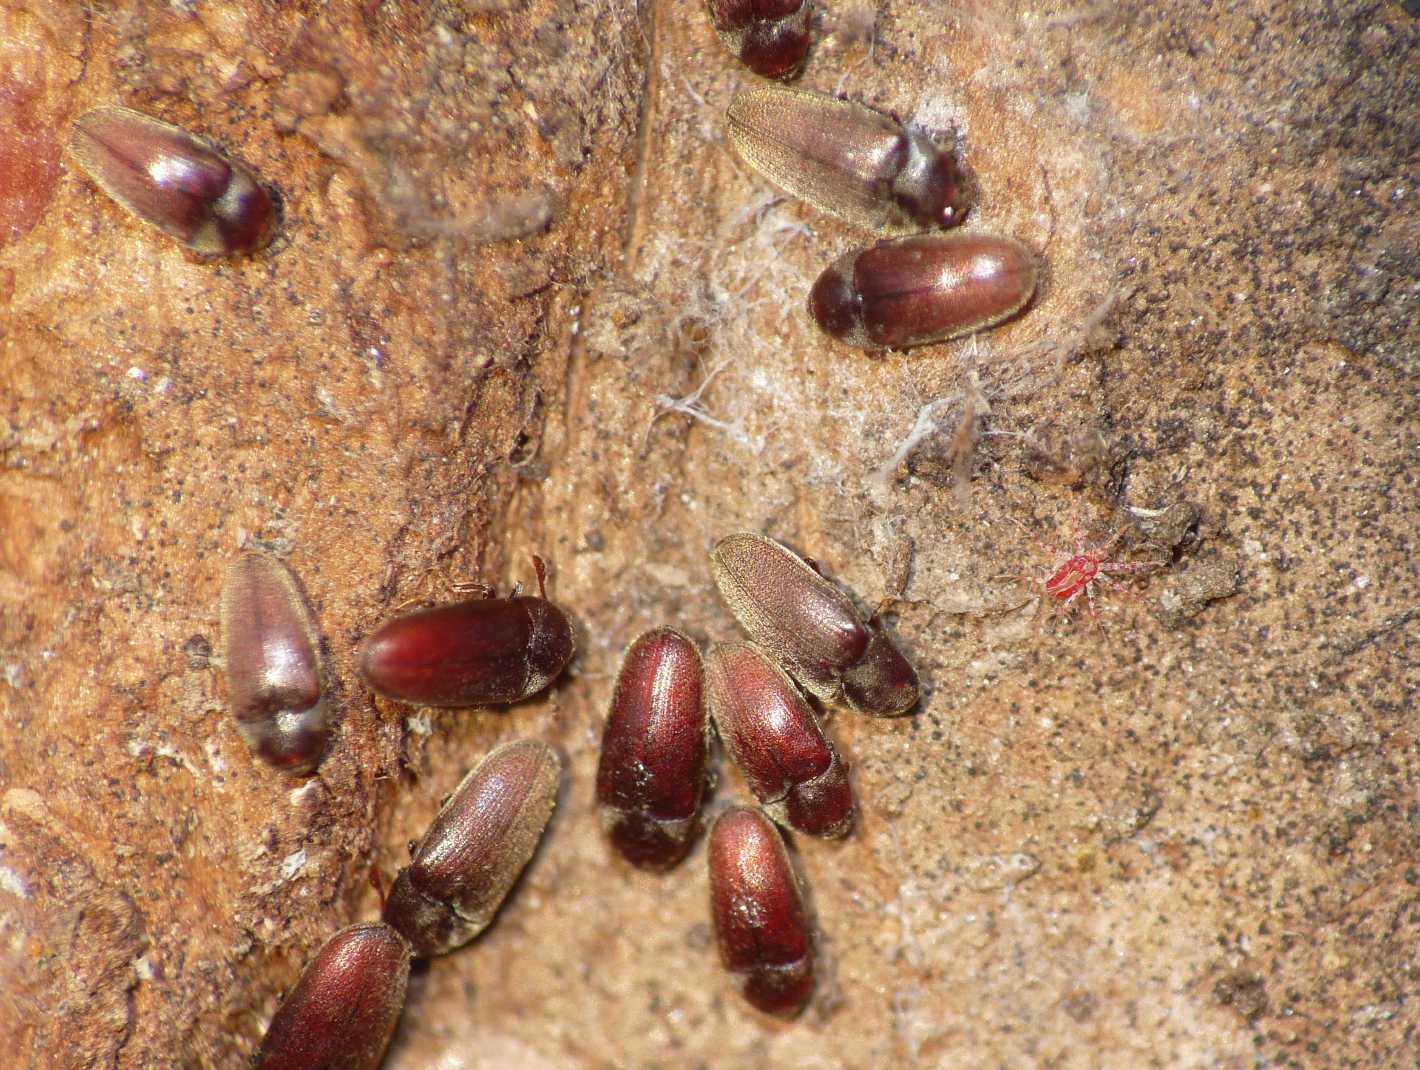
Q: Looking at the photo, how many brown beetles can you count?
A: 12